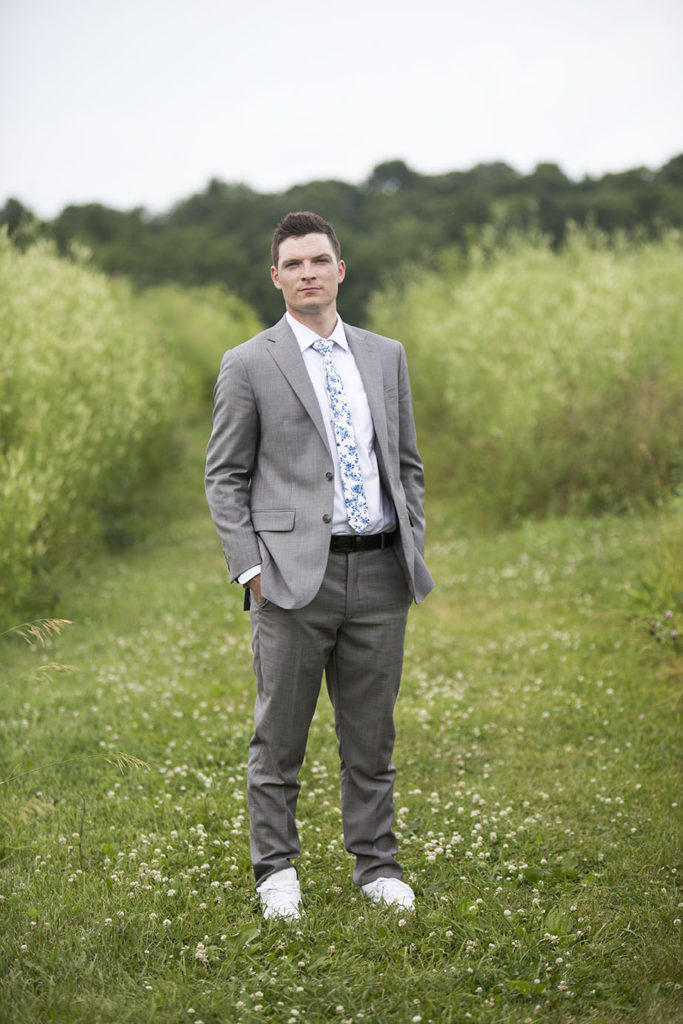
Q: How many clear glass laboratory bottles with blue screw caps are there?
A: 0